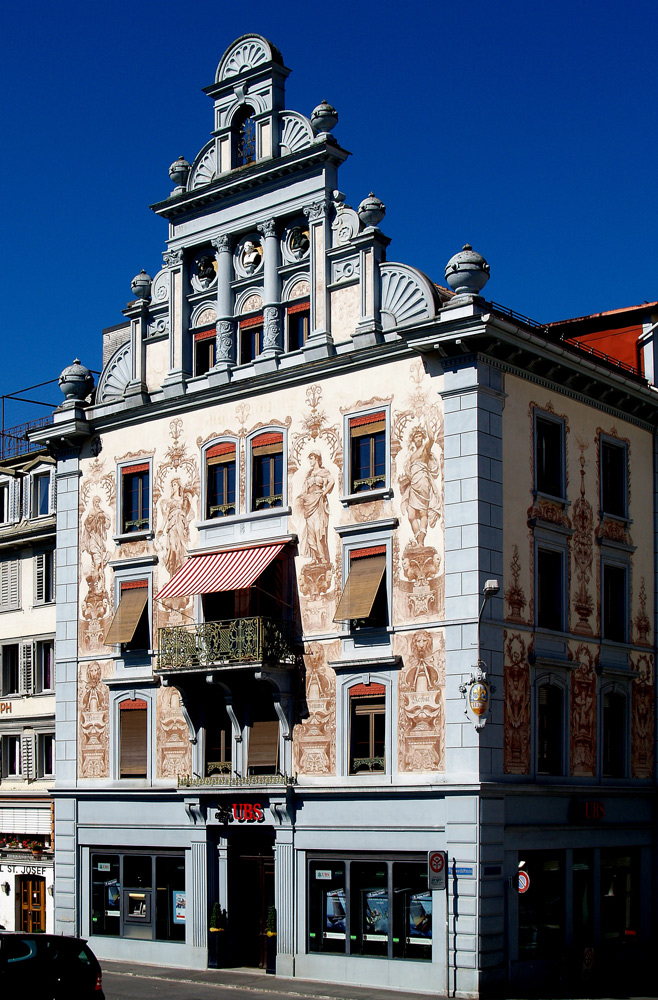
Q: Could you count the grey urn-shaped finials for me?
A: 6